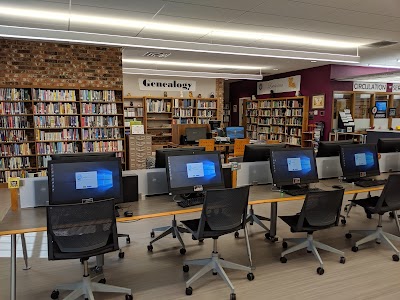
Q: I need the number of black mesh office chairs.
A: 4